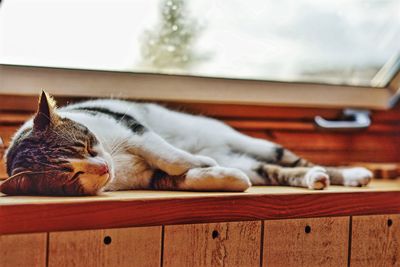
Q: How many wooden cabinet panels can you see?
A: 5